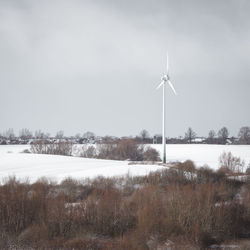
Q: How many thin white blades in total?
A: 3